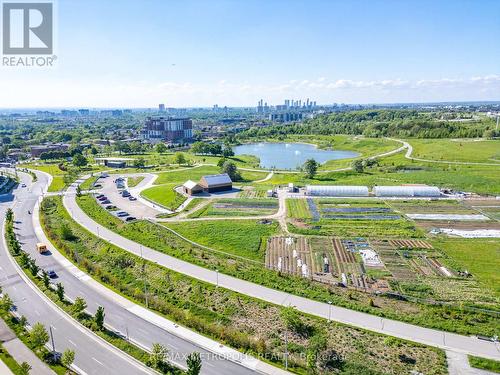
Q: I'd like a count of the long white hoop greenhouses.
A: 2